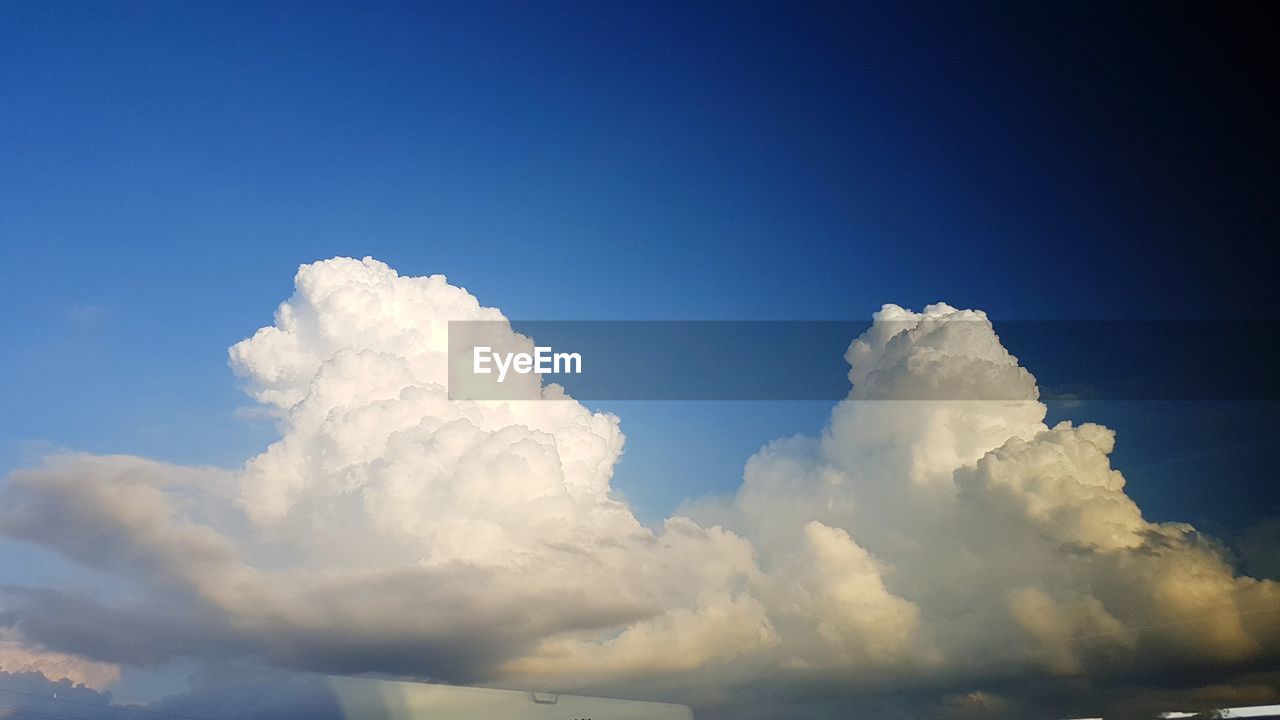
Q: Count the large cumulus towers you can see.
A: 2